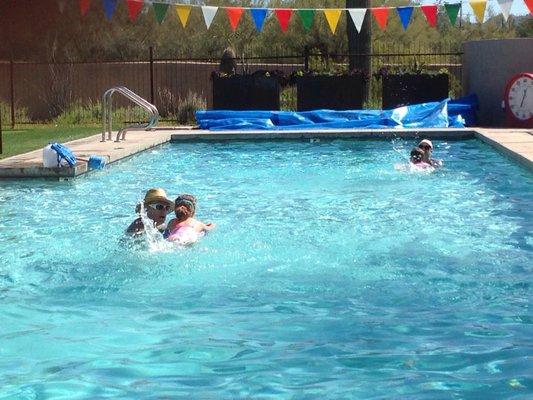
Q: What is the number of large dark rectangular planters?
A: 3